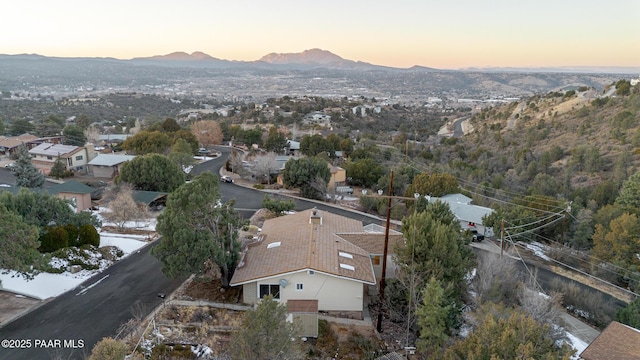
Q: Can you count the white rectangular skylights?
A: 3